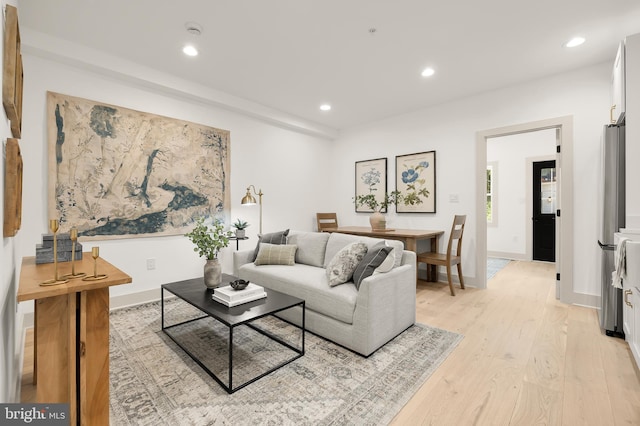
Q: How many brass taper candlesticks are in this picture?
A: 3